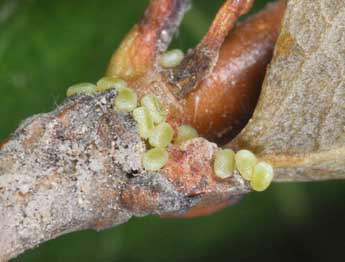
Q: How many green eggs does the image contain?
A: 12